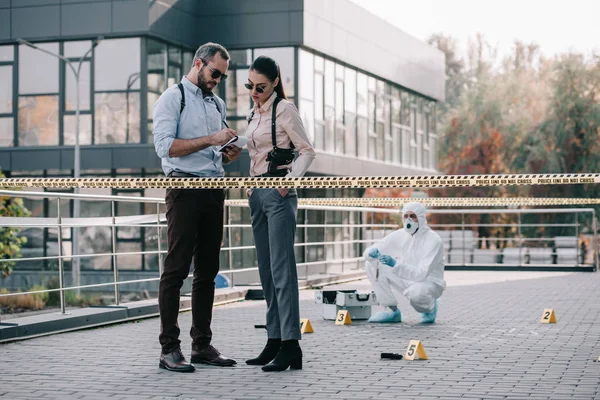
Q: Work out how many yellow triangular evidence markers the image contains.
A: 4